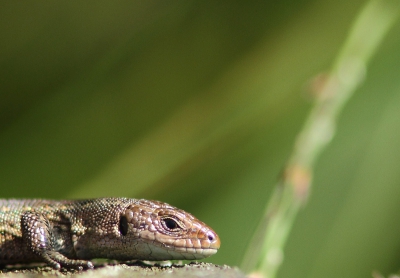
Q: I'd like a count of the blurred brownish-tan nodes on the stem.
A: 2